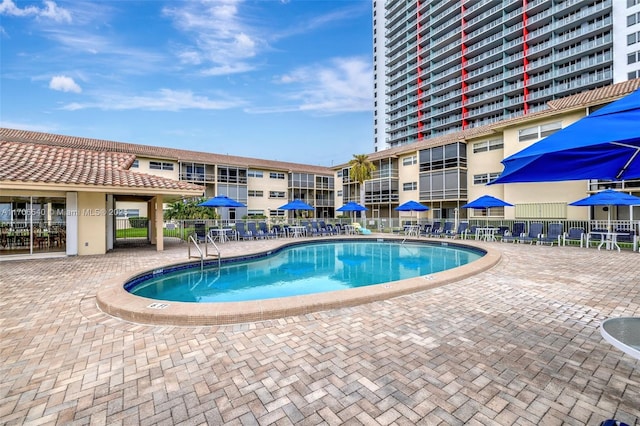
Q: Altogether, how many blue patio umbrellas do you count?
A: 7